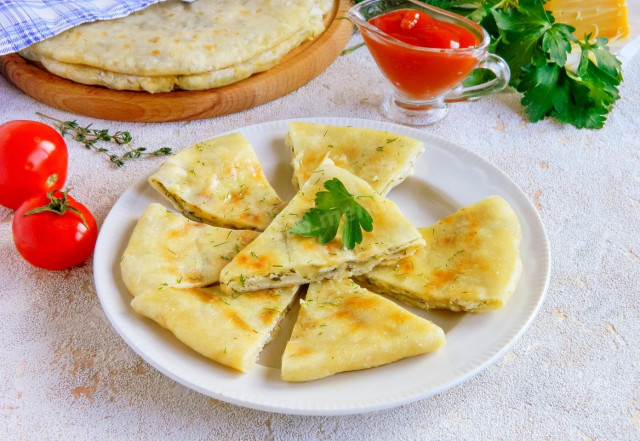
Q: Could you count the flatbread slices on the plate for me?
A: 7